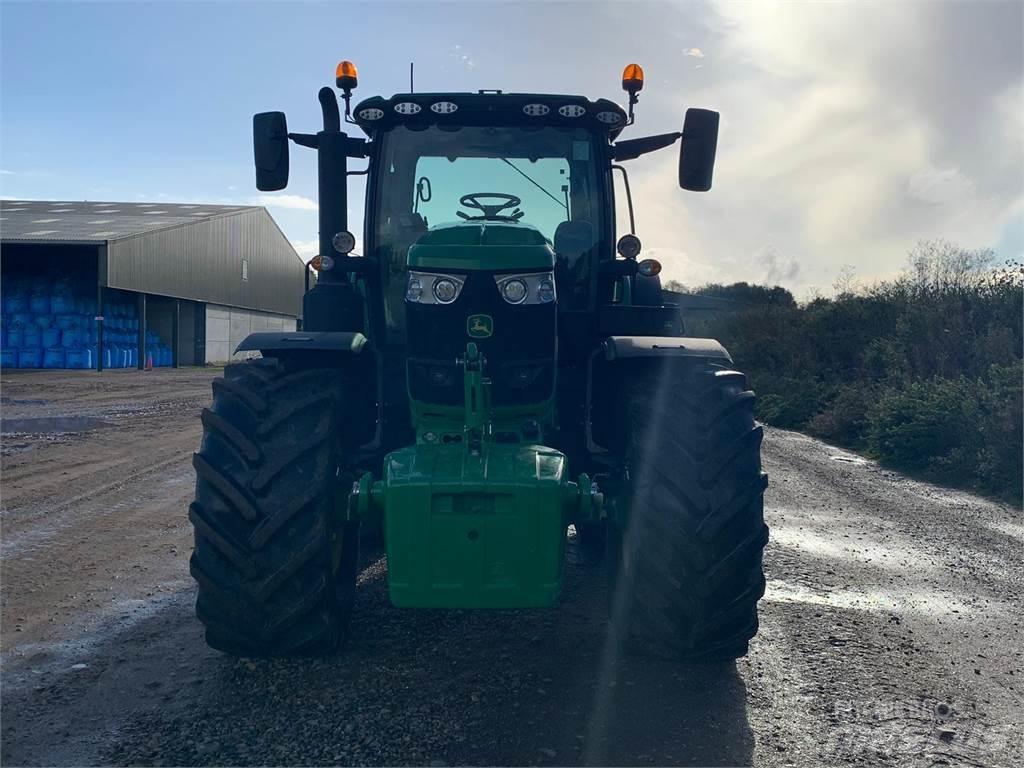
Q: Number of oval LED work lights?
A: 6